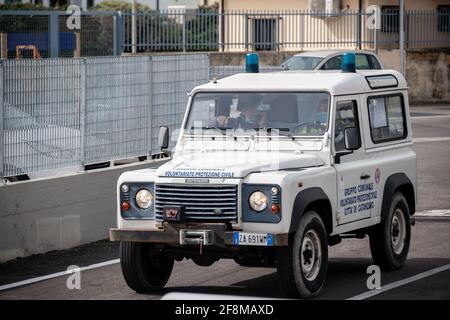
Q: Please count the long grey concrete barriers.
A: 1